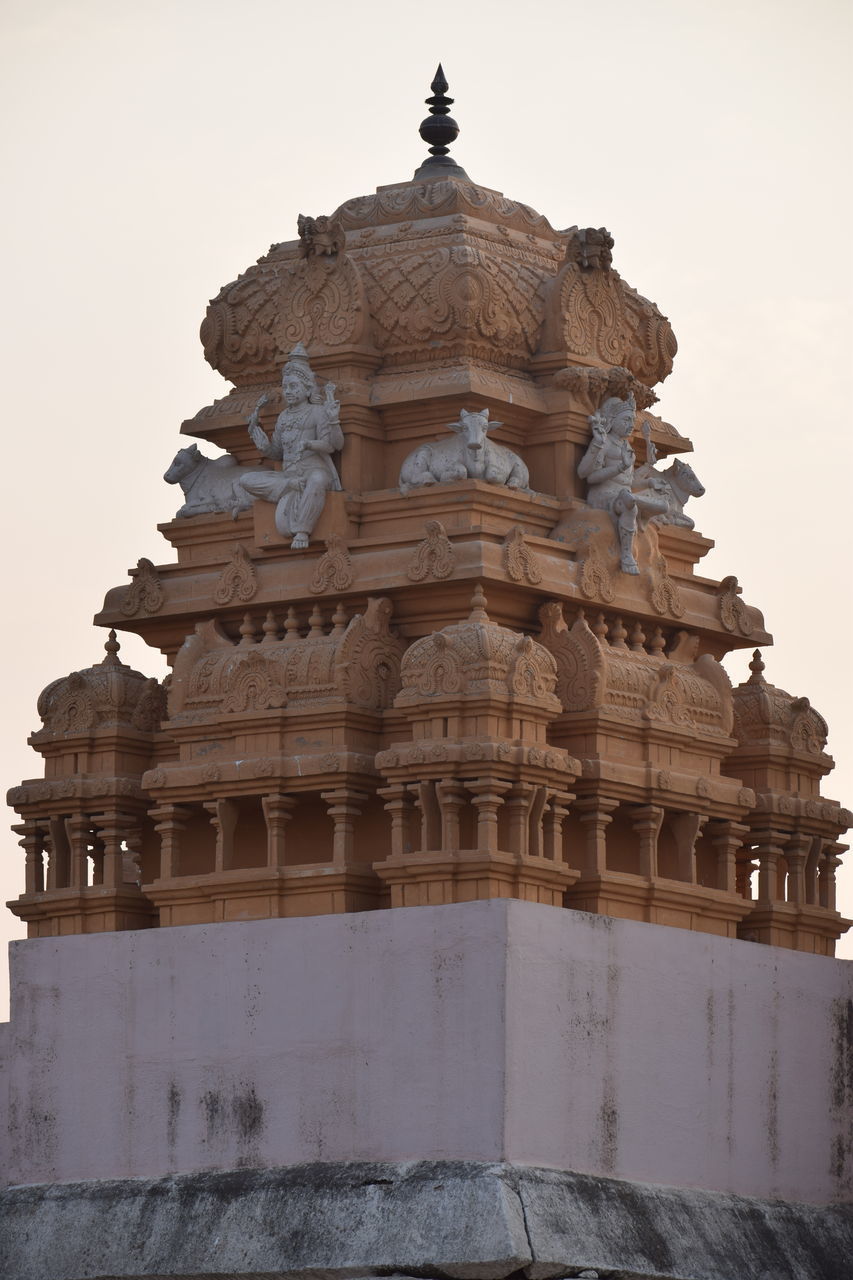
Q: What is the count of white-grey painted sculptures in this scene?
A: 5